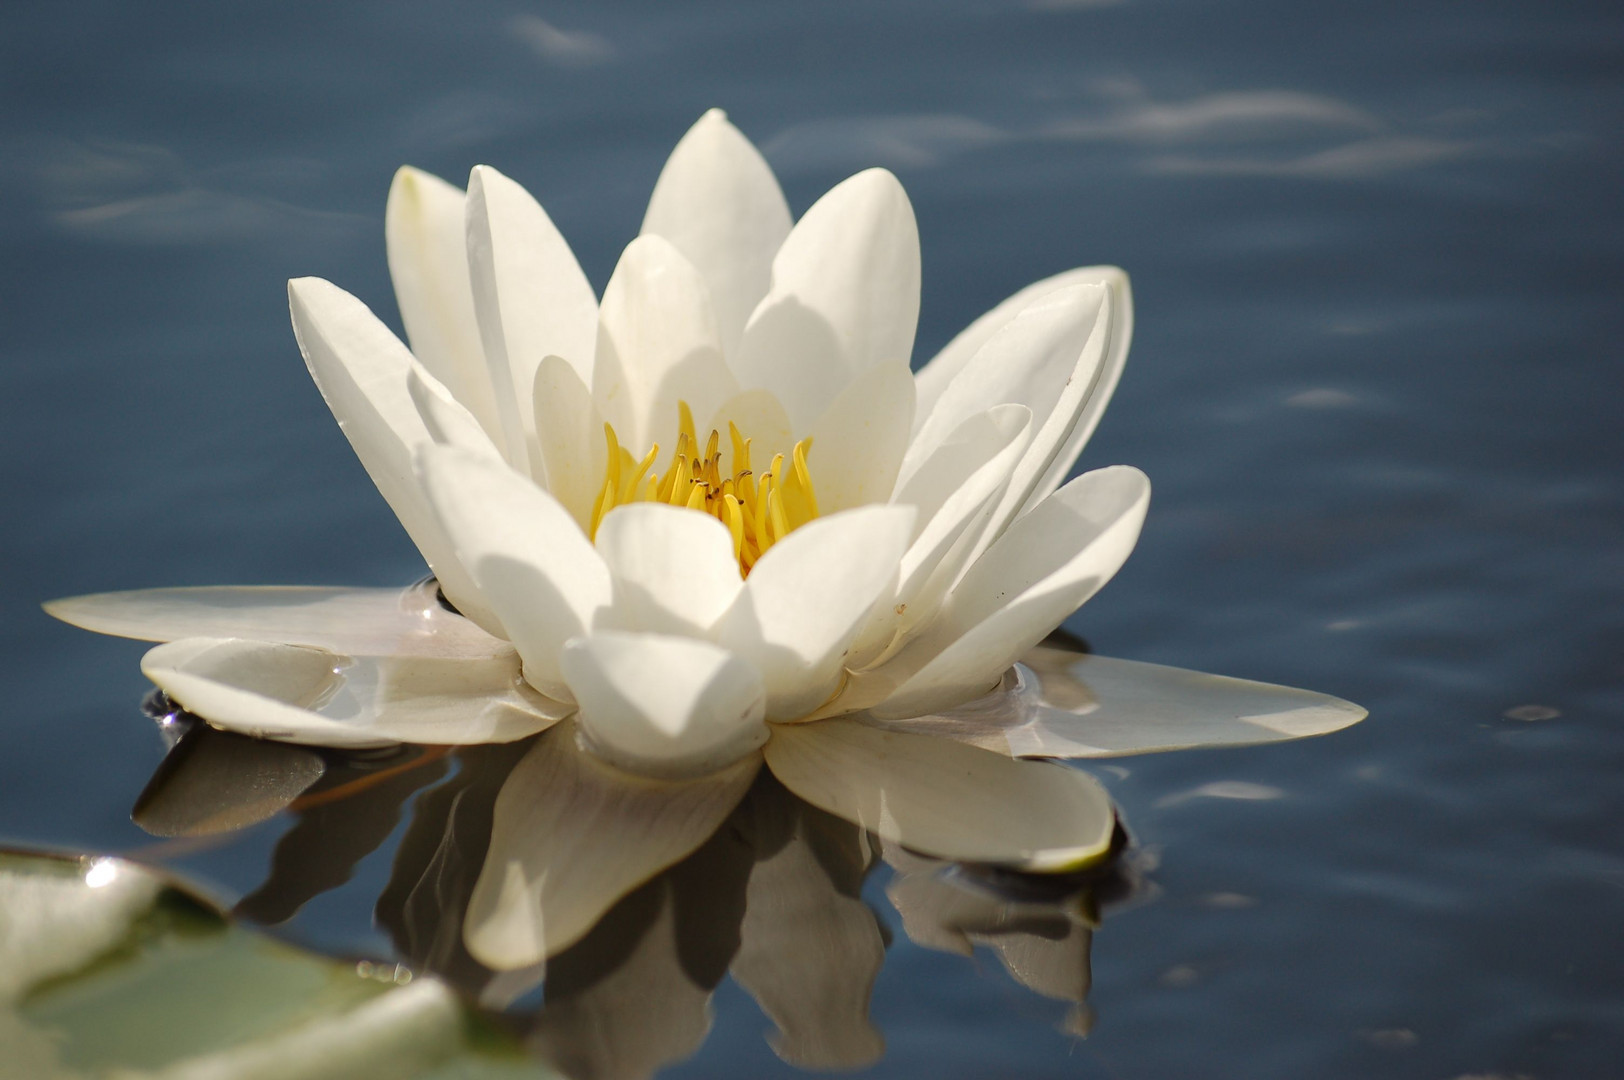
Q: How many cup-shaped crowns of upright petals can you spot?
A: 1